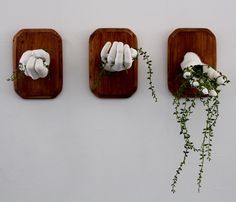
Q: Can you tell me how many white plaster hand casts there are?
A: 3